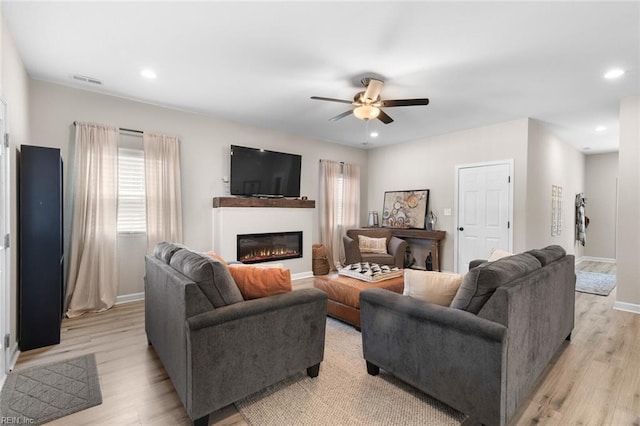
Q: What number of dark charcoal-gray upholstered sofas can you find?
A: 2